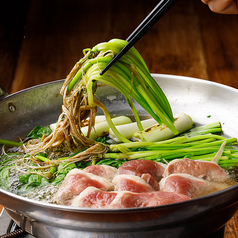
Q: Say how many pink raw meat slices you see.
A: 8